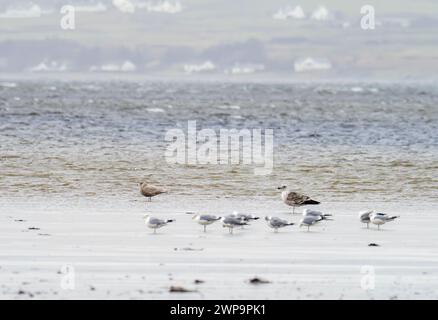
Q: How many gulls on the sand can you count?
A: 11